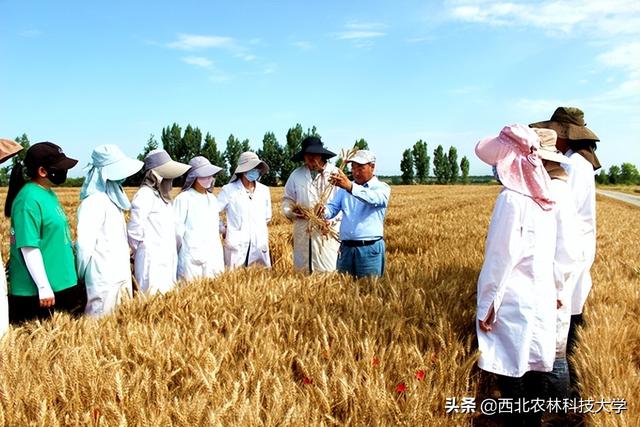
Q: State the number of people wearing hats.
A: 11